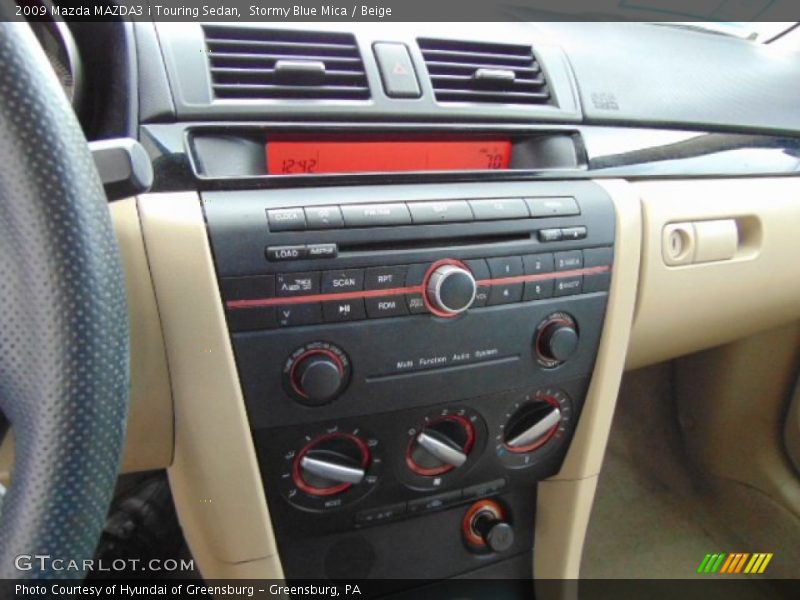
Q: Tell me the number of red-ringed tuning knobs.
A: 6